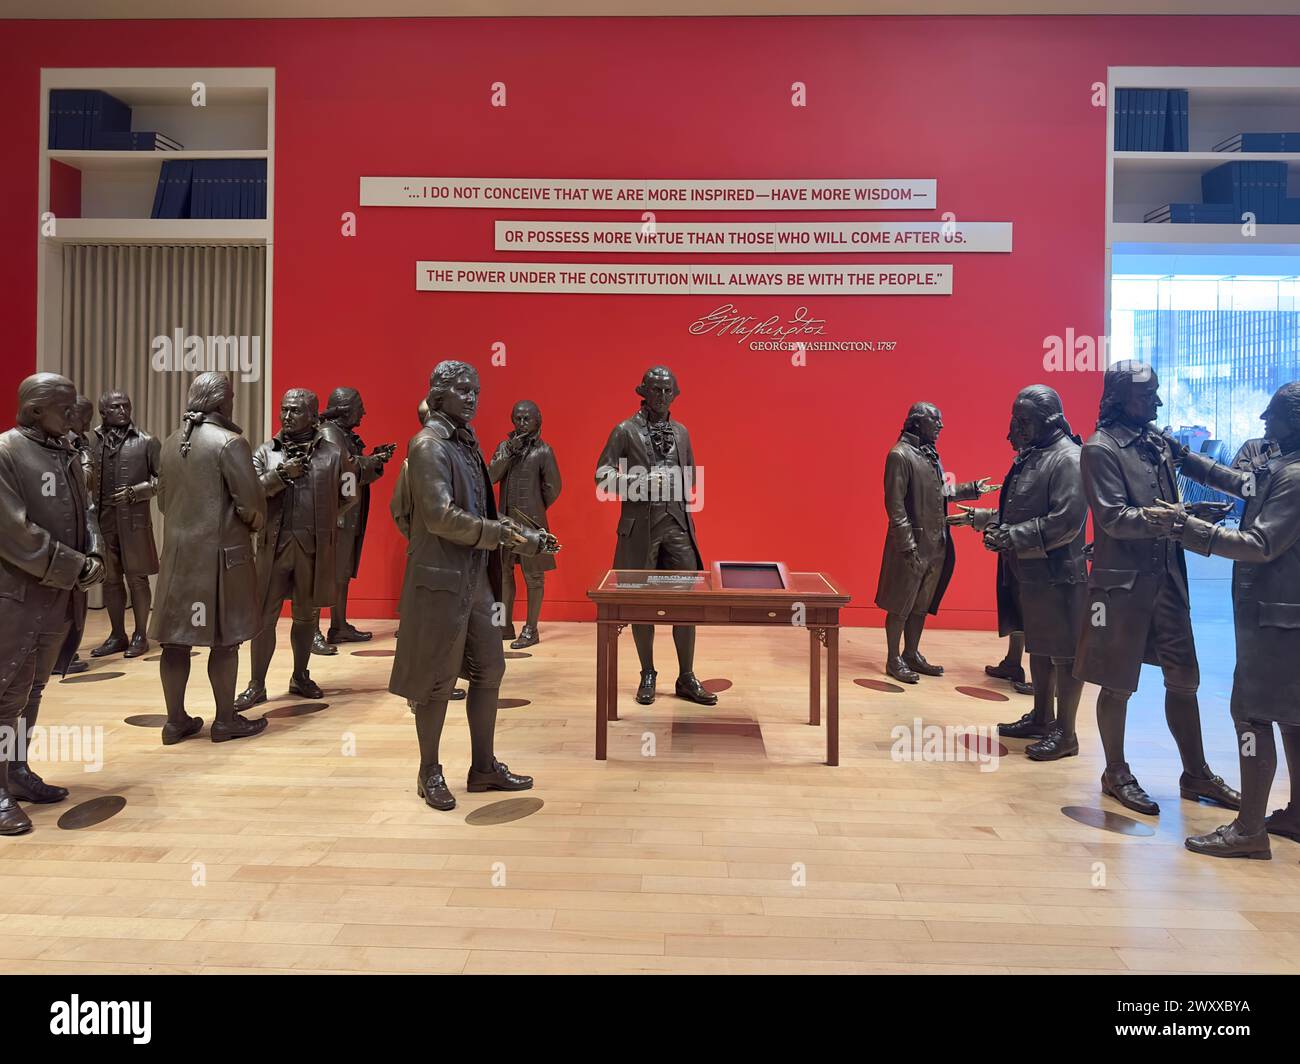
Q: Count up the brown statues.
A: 15